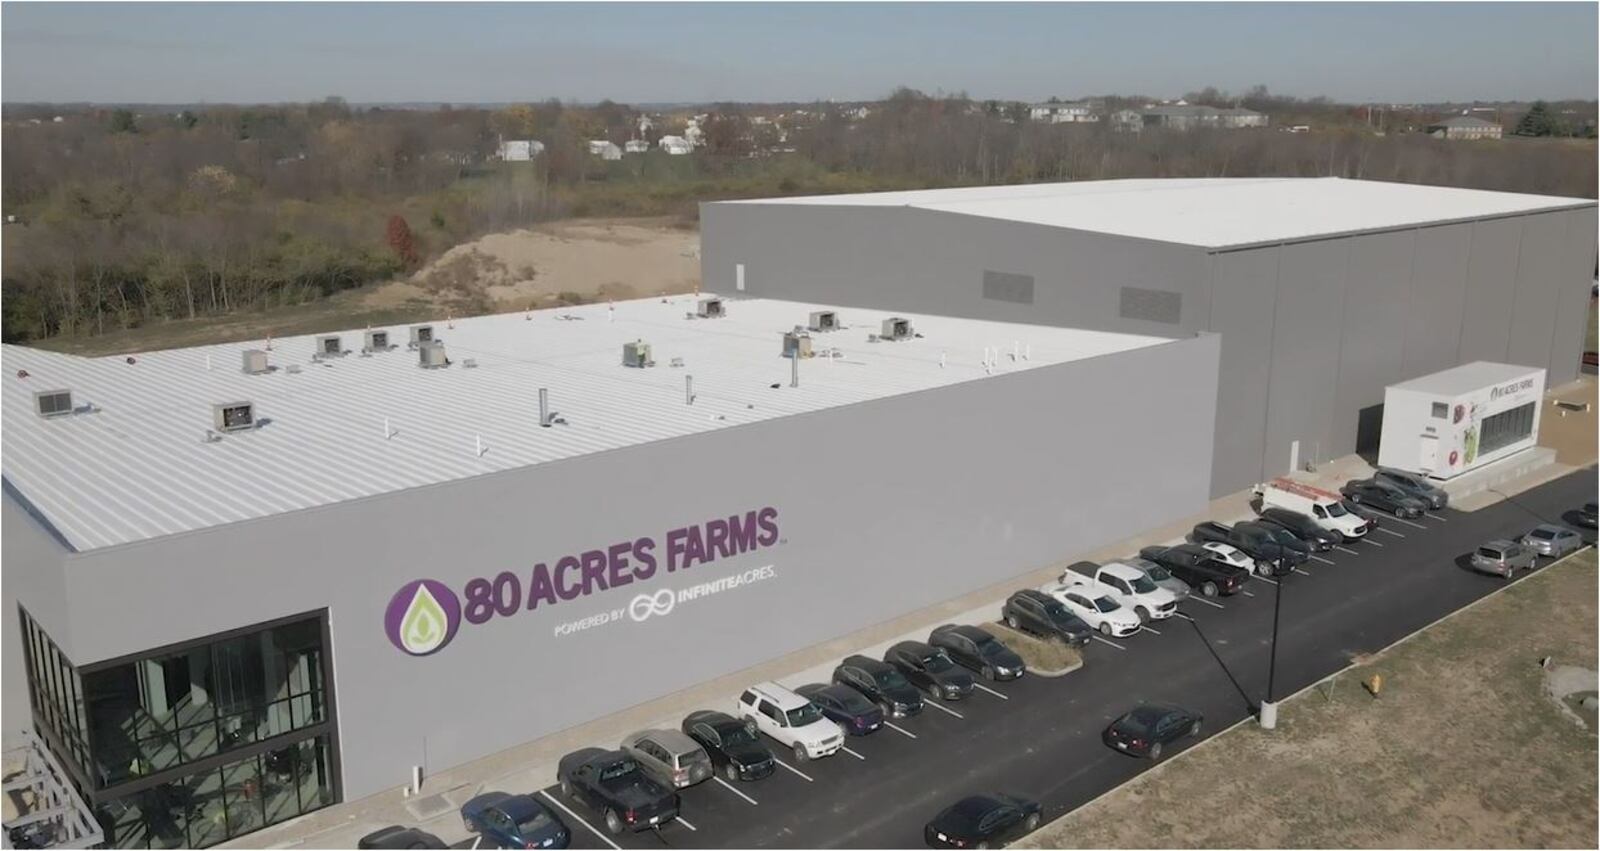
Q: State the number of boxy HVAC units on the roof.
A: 12